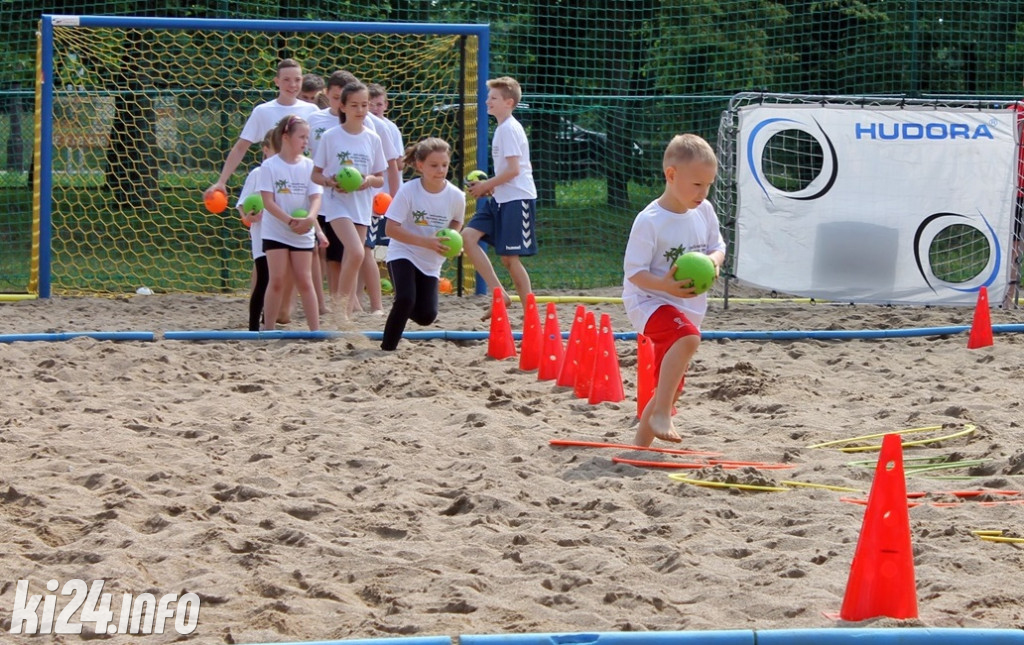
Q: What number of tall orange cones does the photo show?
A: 9